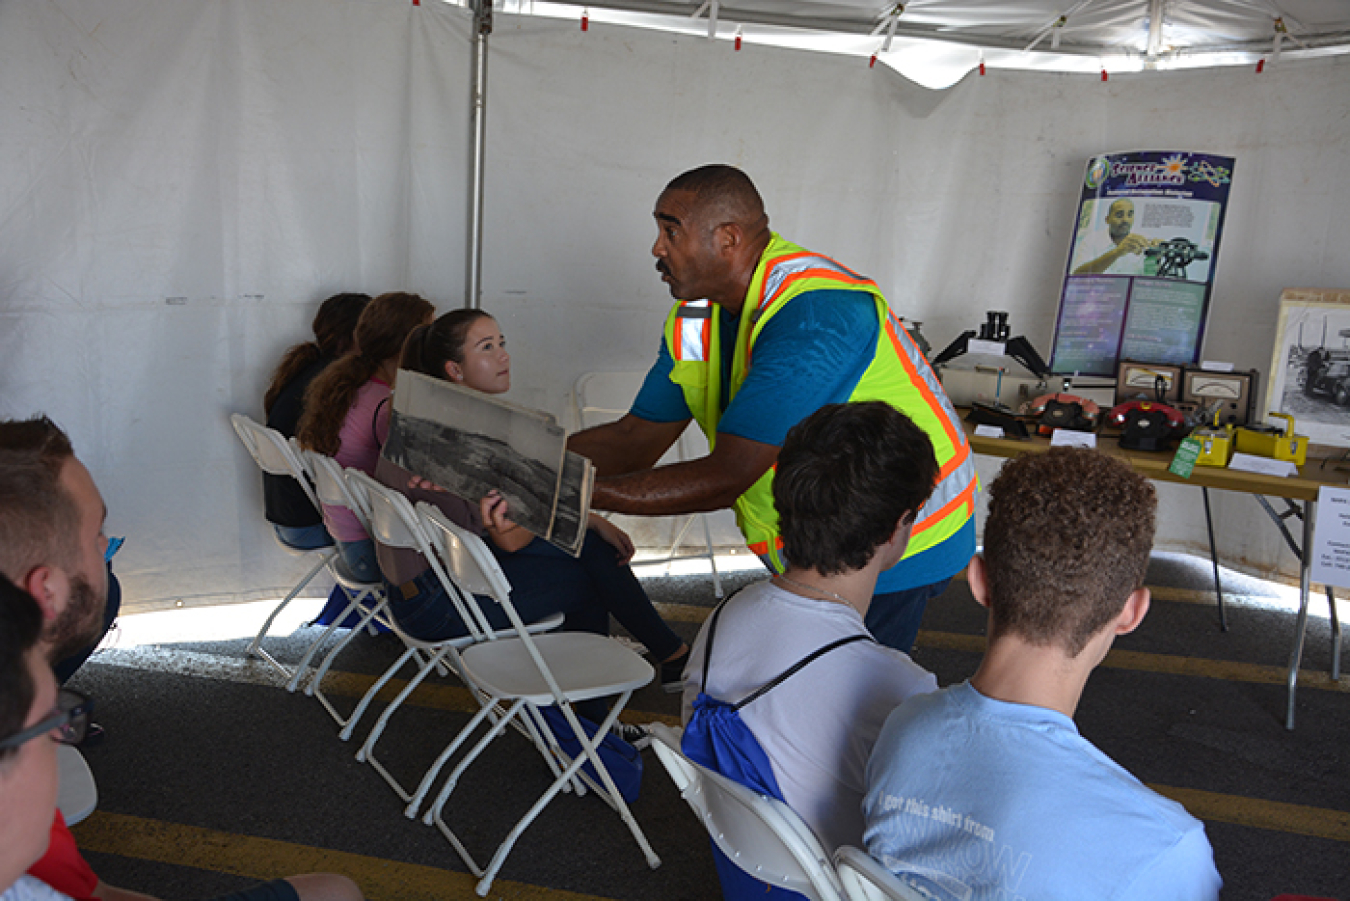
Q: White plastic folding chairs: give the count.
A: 8